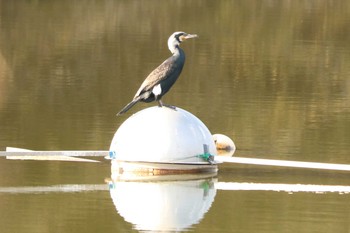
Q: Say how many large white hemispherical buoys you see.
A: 1